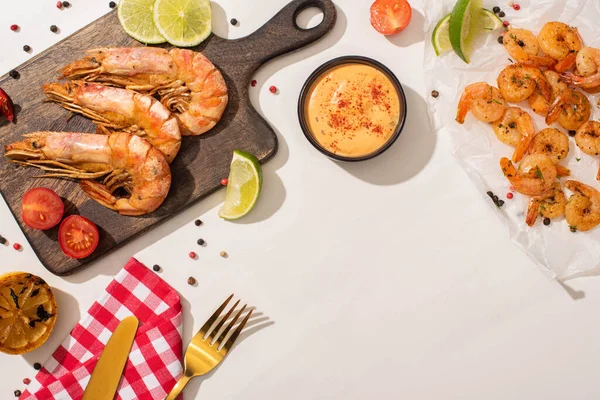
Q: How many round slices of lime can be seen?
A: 2